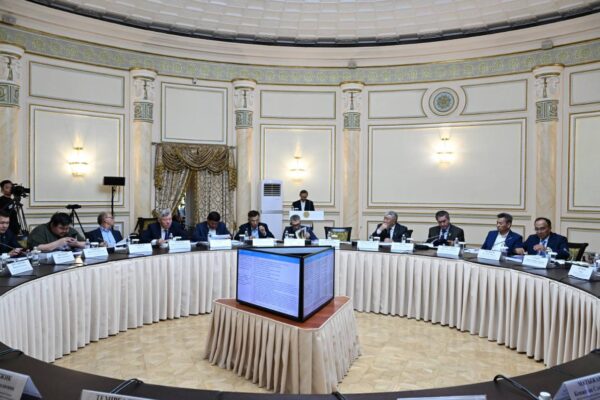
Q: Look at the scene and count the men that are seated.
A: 11